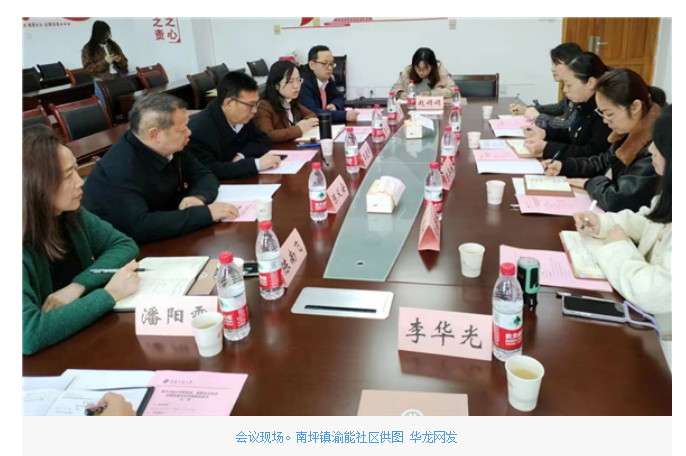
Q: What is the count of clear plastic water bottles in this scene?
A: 12